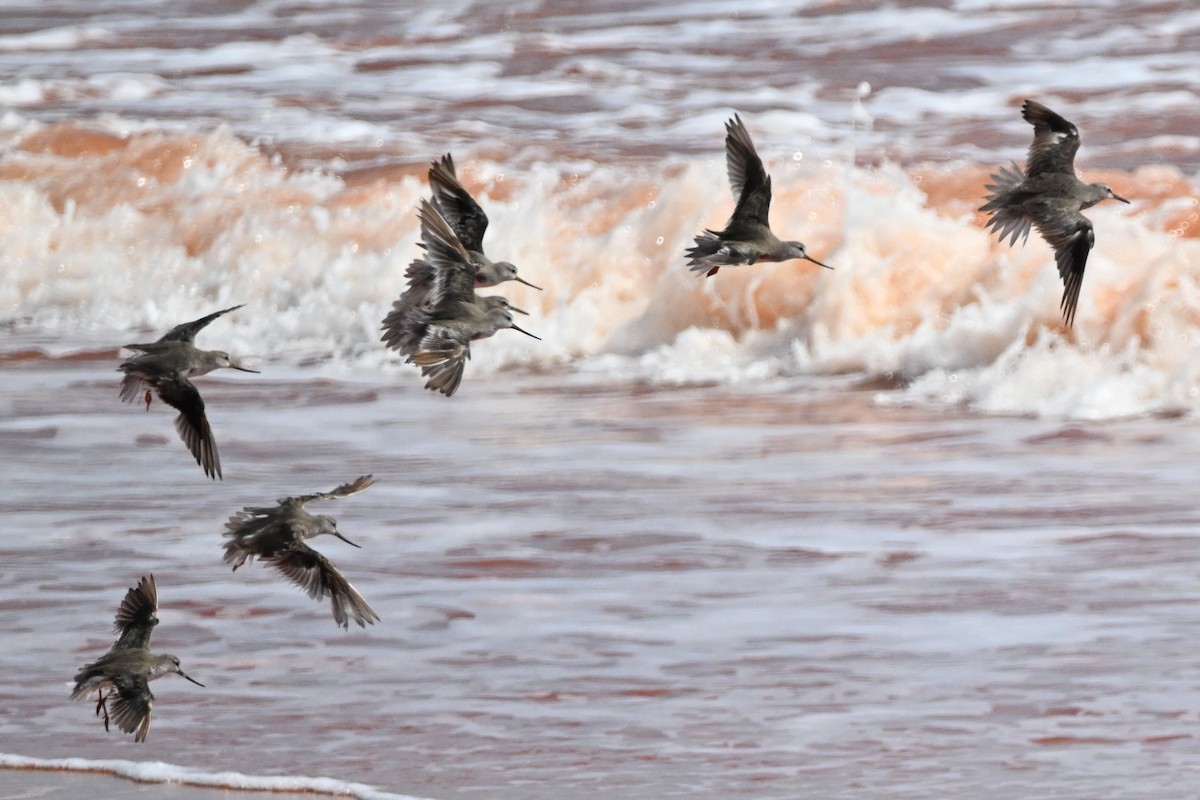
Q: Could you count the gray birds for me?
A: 8